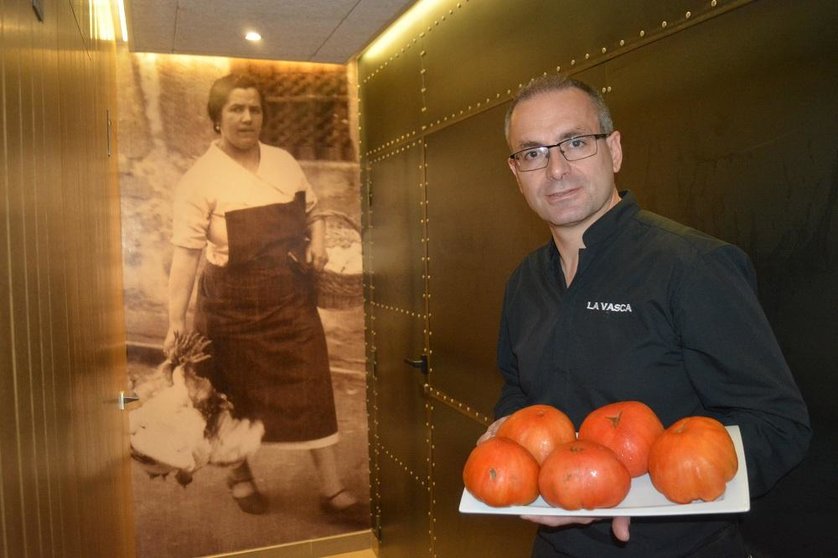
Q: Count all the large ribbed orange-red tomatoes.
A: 5